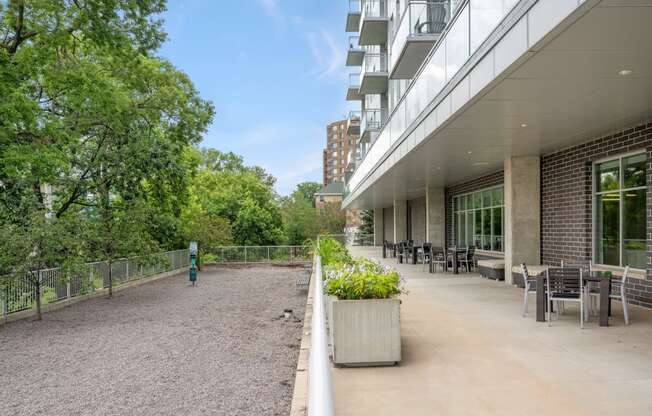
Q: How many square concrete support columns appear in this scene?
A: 4